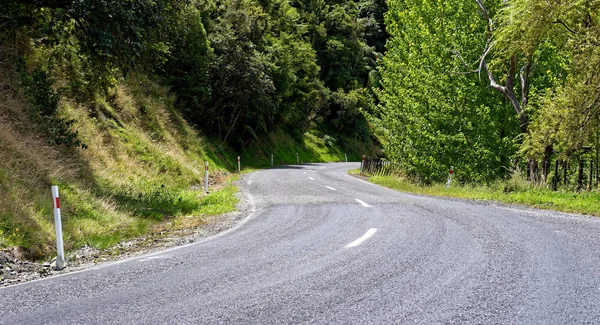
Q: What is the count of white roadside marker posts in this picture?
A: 8